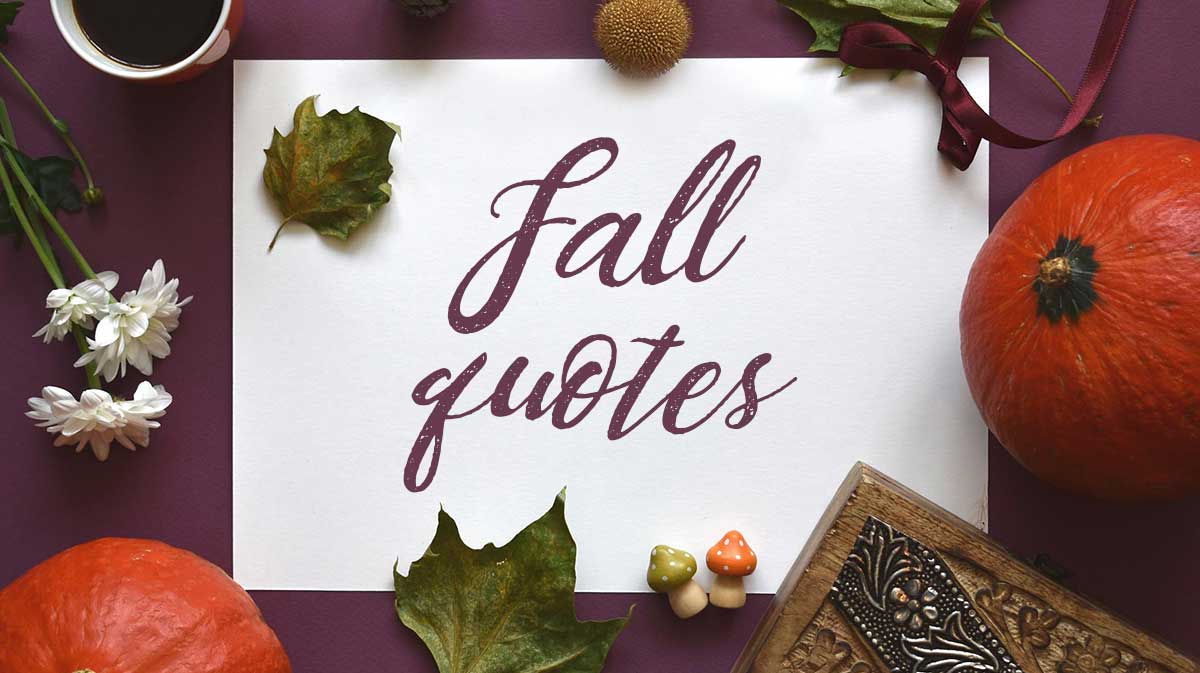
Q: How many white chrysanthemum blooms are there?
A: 3